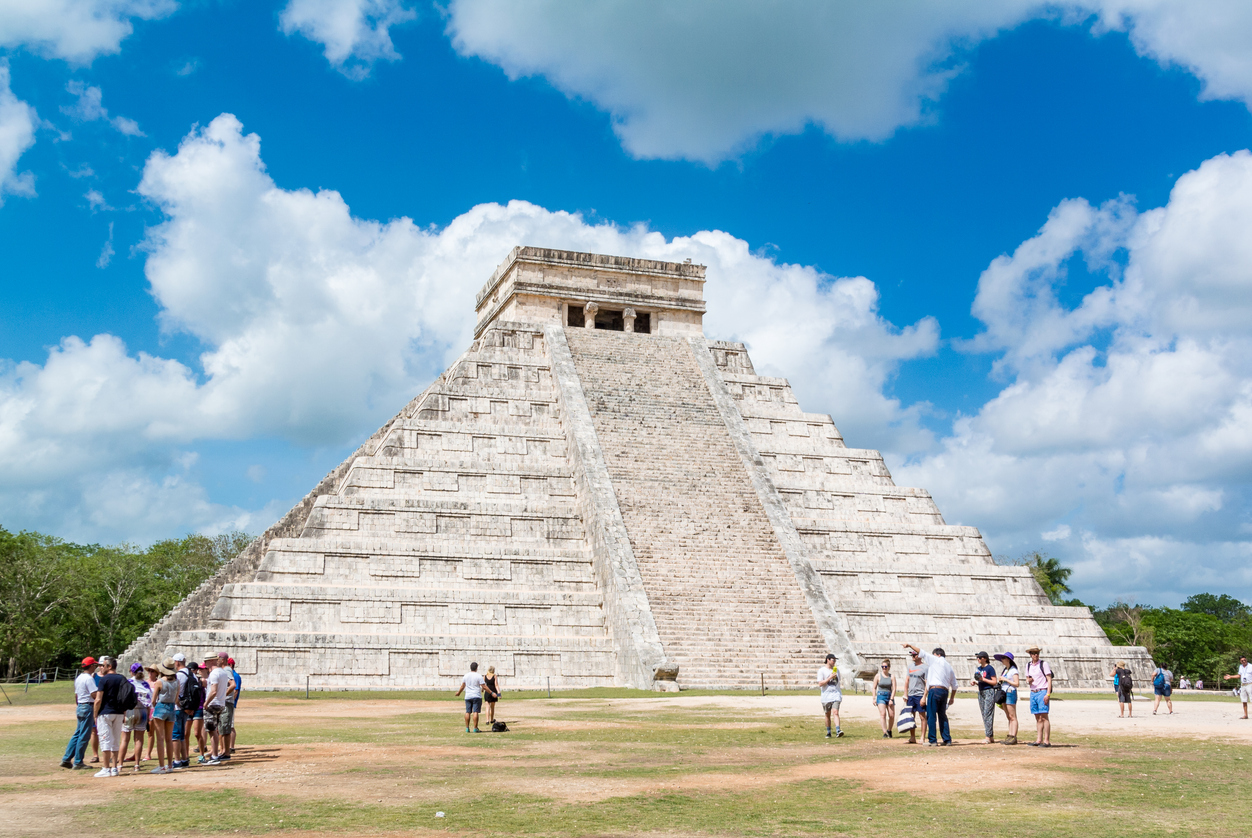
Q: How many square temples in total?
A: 1